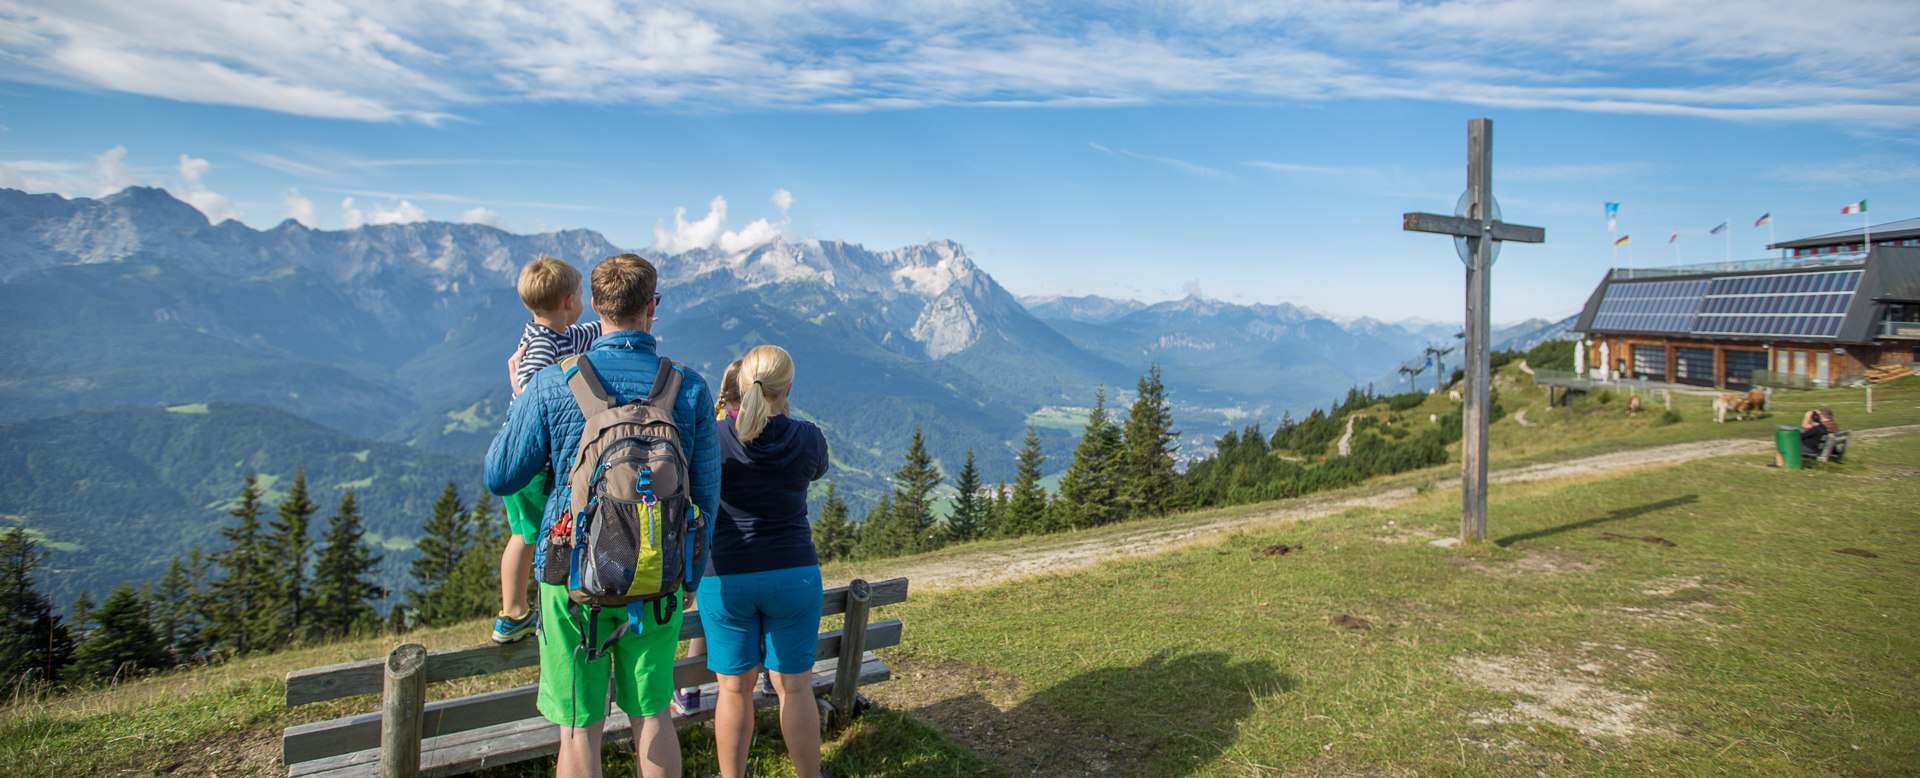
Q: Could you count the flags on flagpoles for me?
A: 6